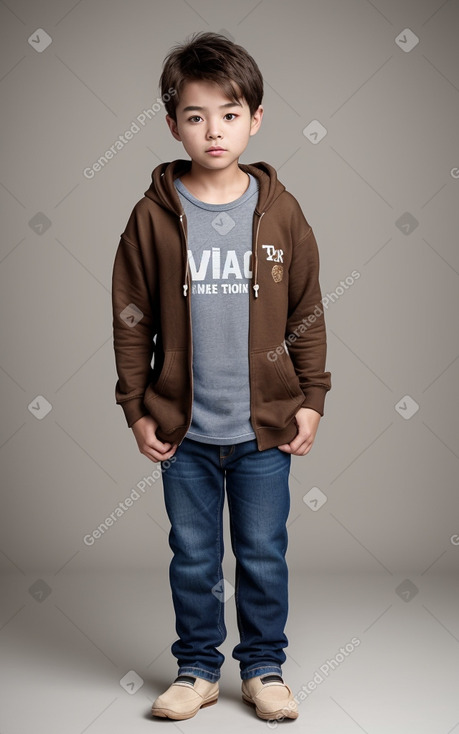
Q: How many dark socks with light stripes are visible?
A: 2